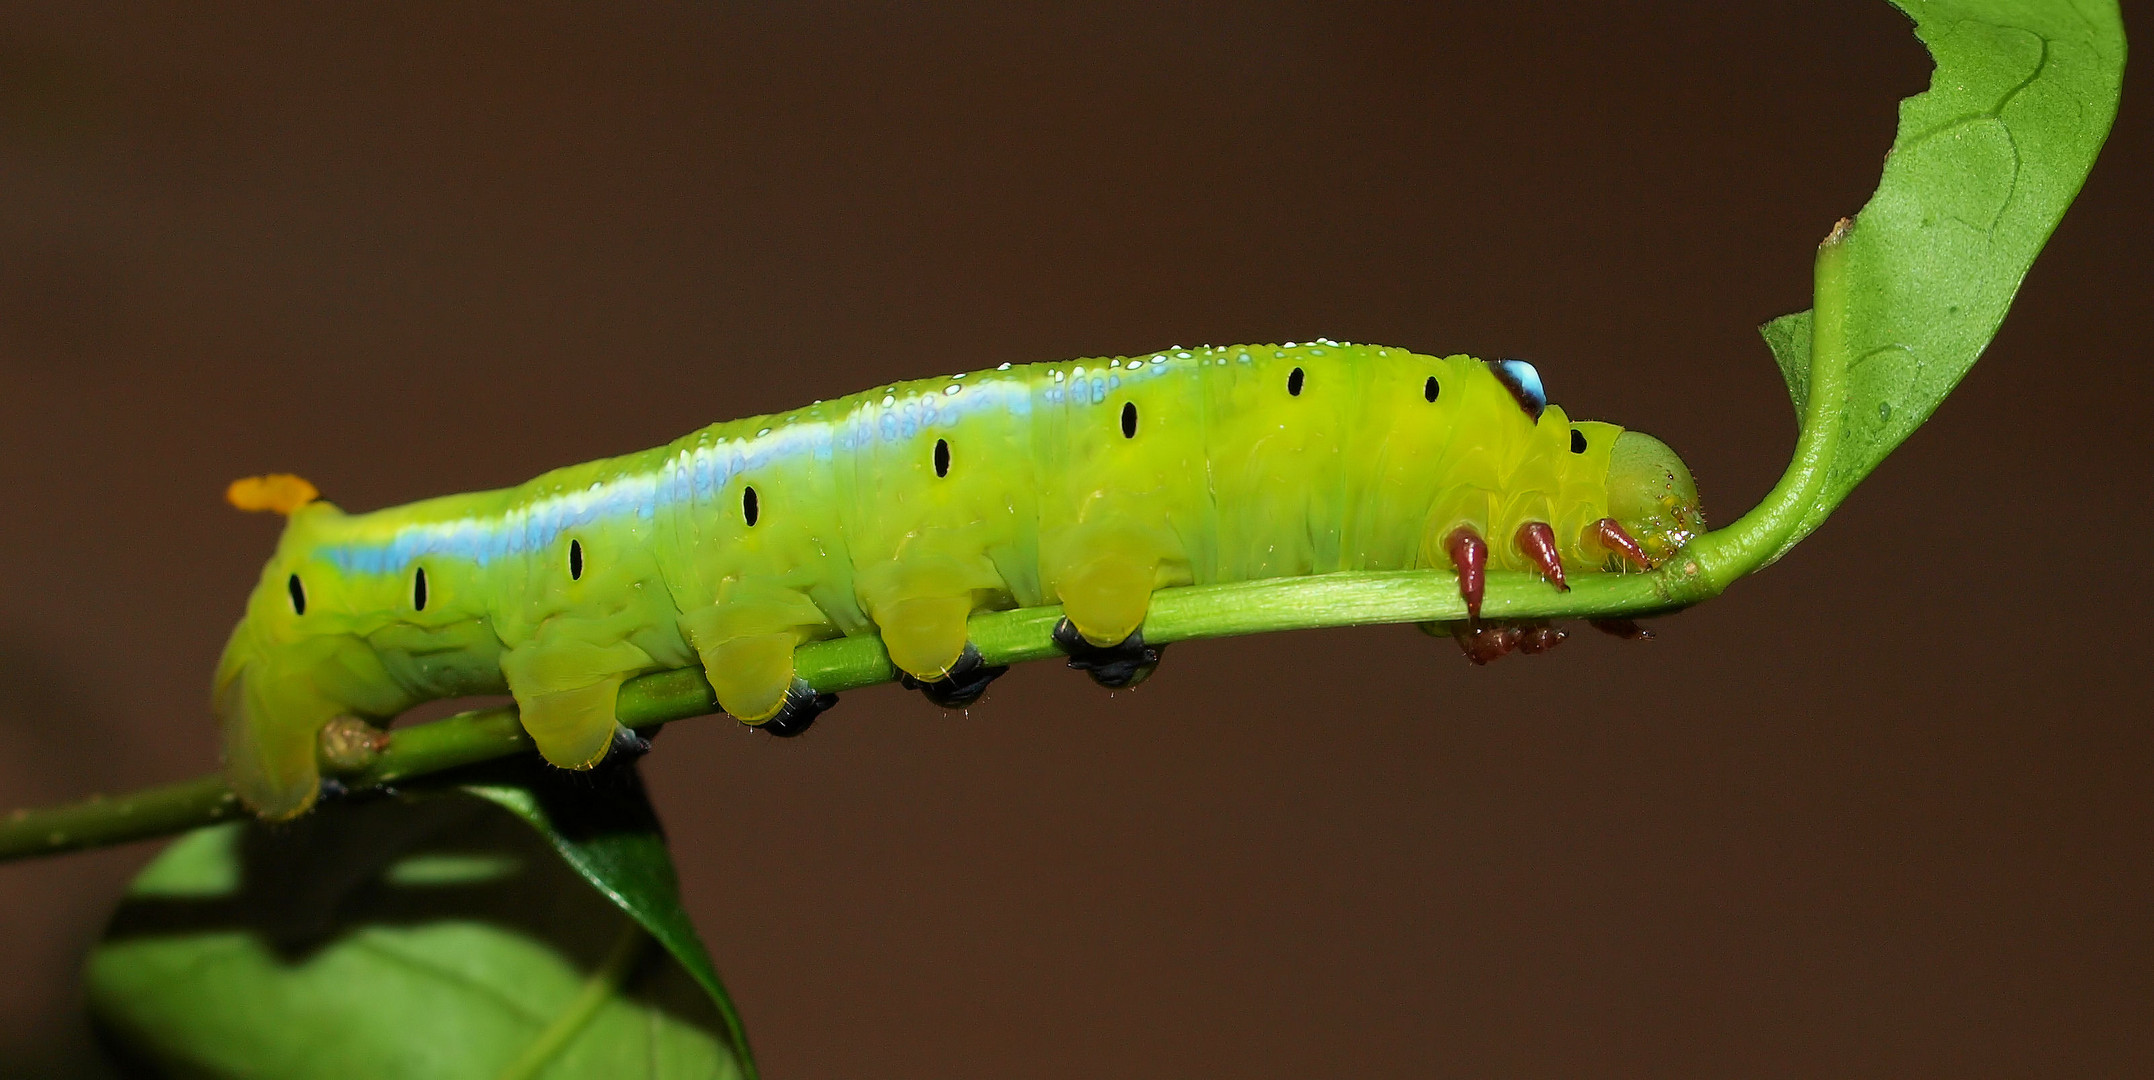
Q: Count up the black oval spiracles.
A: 9